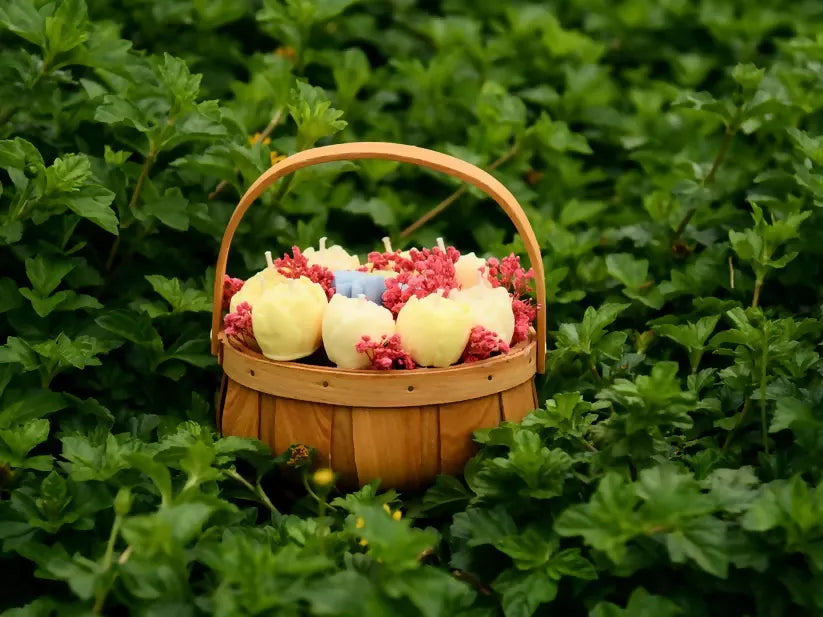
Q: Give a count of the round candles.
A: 8